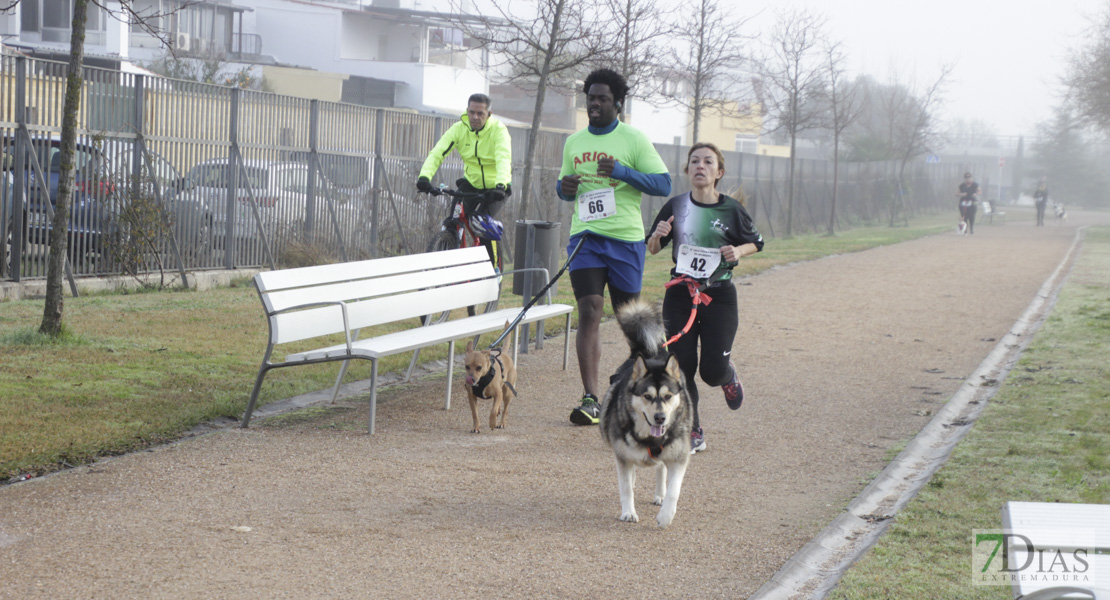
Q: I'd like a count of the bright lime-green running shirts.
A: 1